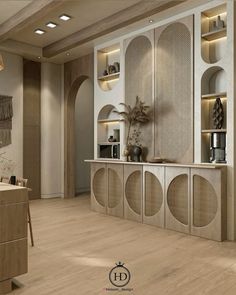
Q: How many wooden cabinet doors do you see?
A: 6